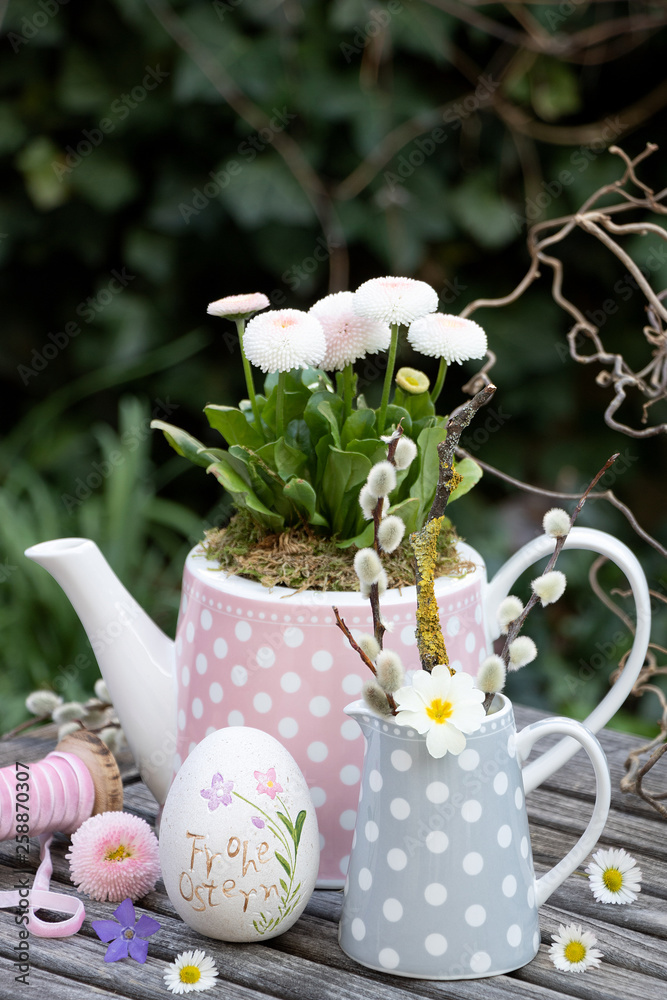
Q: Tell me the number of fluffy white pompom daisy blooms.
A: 5